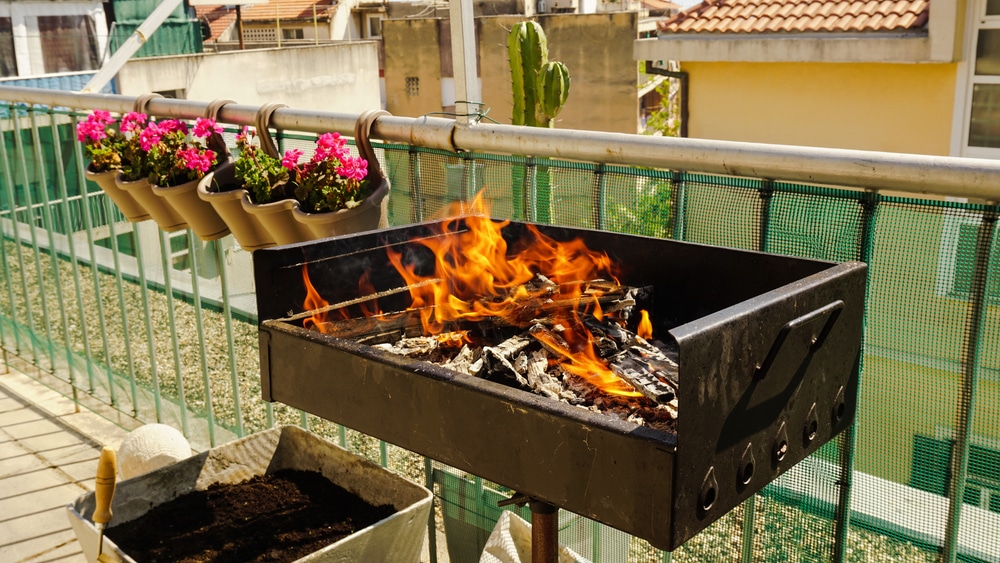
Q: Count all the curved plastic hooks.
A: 4